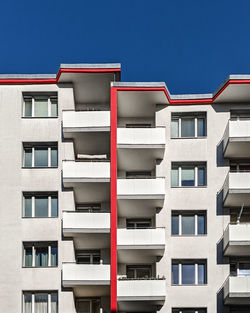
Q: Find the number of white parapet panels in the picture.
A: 12